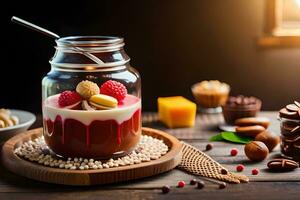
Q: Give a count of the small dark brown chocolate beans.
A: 6